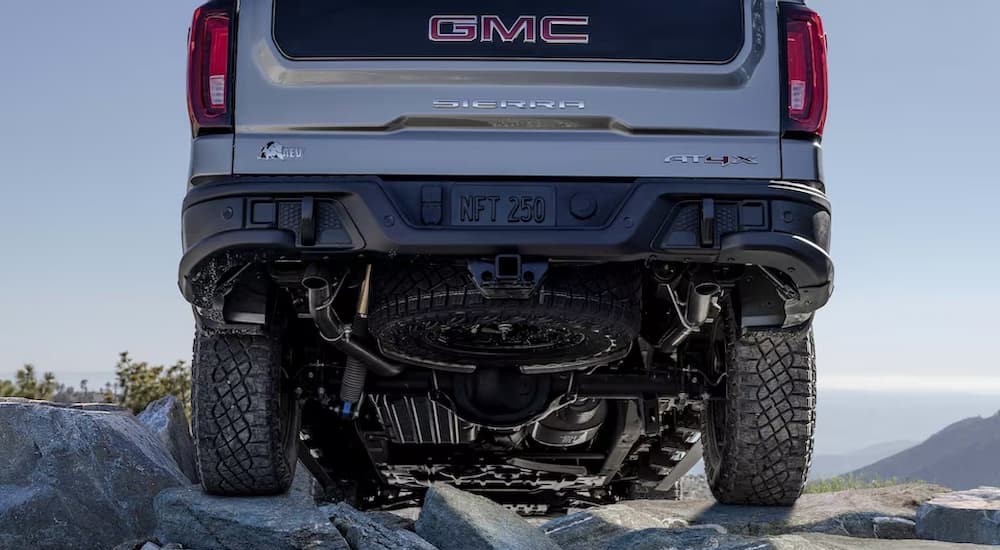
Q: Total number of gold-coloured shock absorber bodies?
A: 1